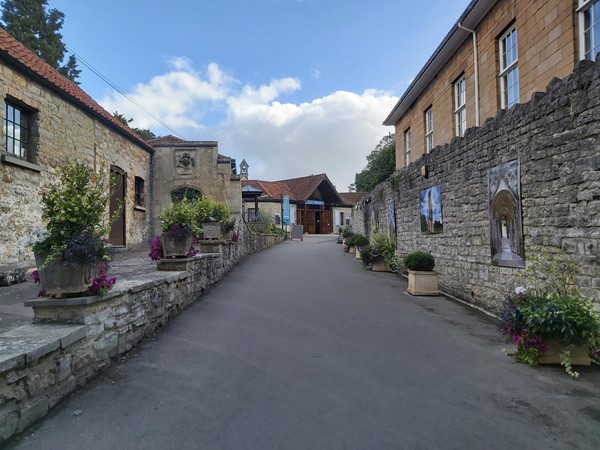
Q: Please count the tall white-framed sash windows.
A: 5